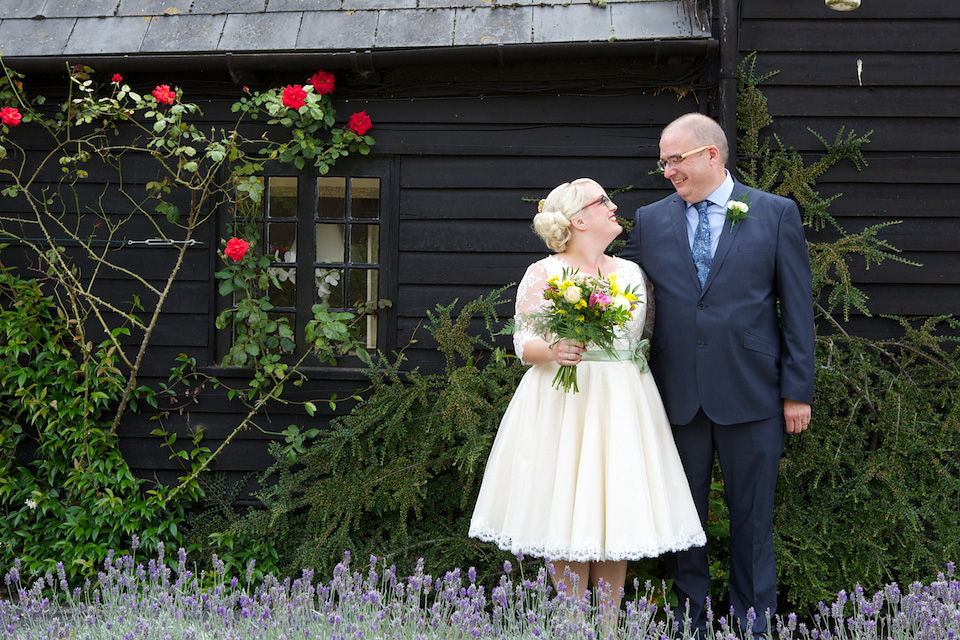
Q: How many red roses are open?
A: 6